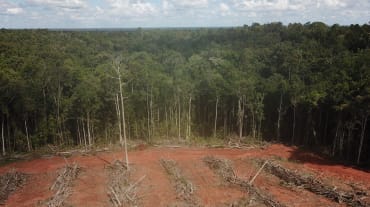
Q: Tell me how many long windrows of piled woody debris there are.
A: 6